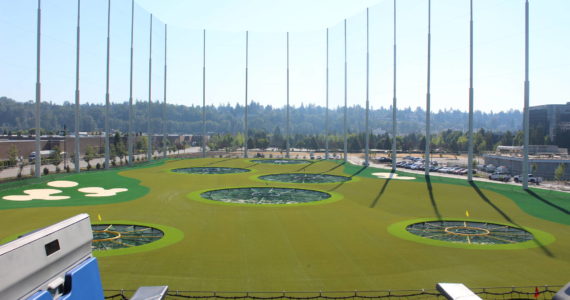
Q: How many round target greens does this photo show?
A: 6